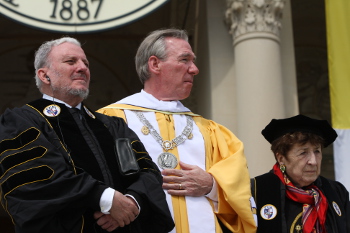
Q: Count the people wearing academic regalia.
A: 3